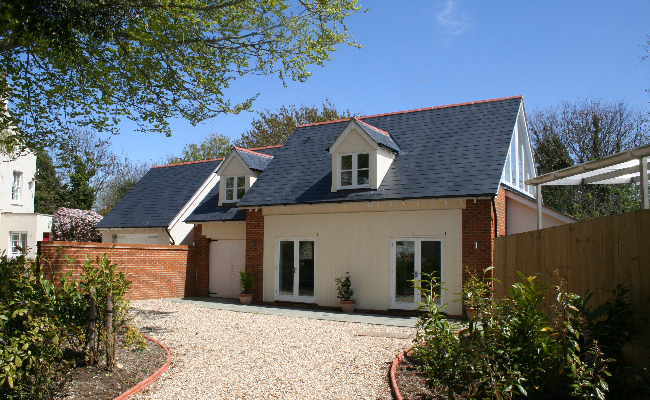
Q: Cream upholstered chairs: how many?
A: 0